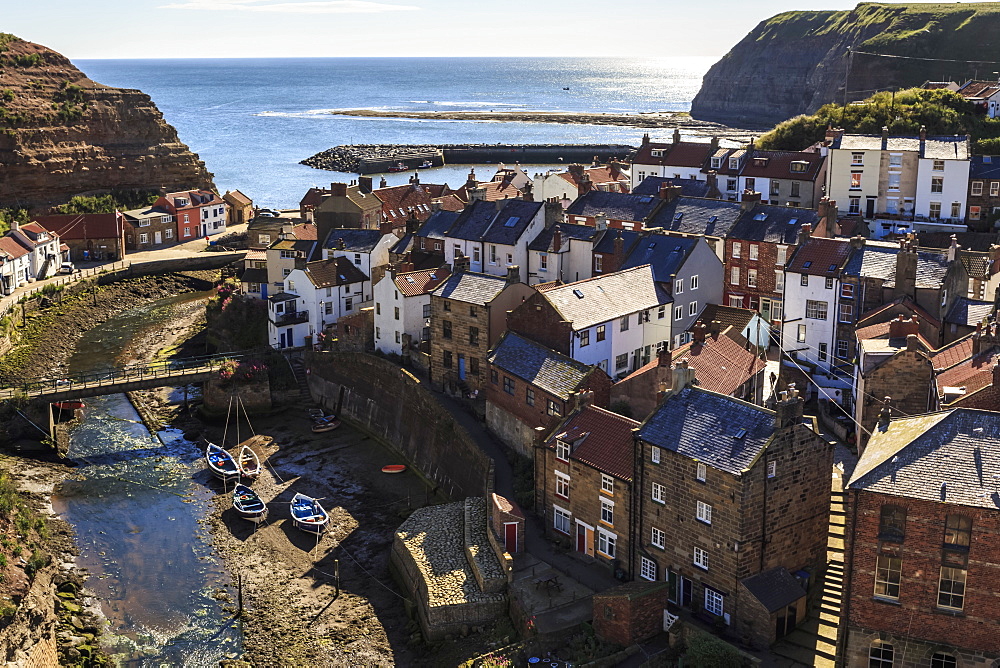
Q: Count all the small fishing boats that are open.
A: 4